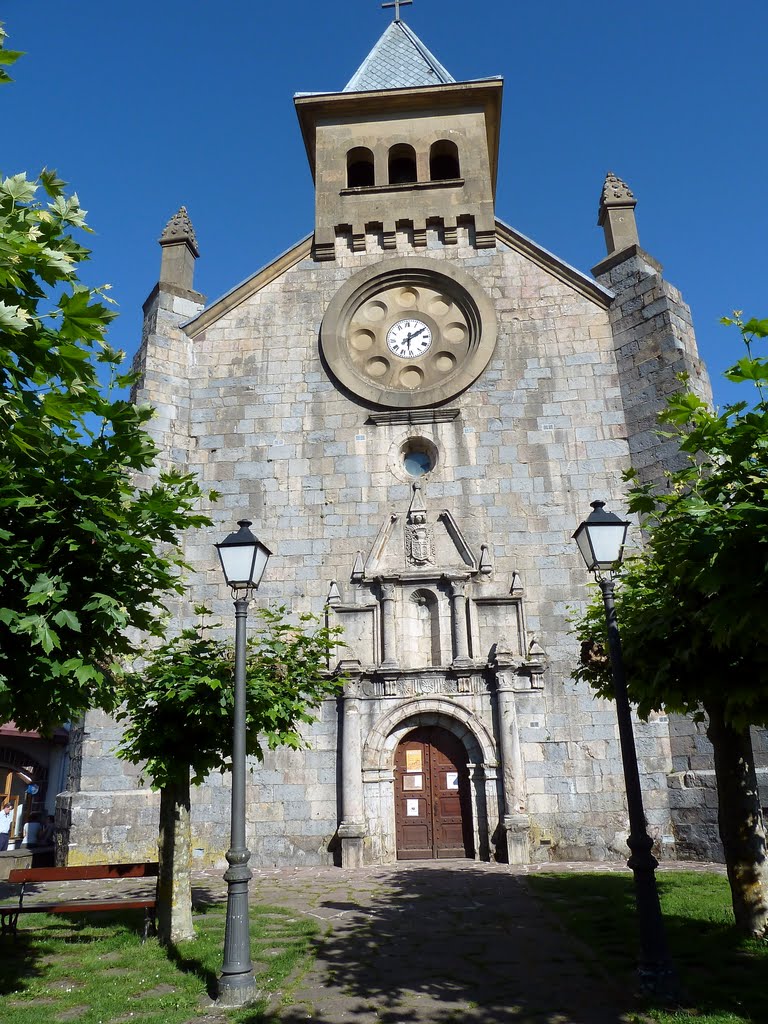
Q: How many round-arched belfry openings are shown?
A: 3